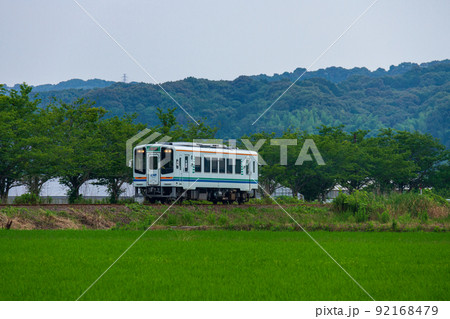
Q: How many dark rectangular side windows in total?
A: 6